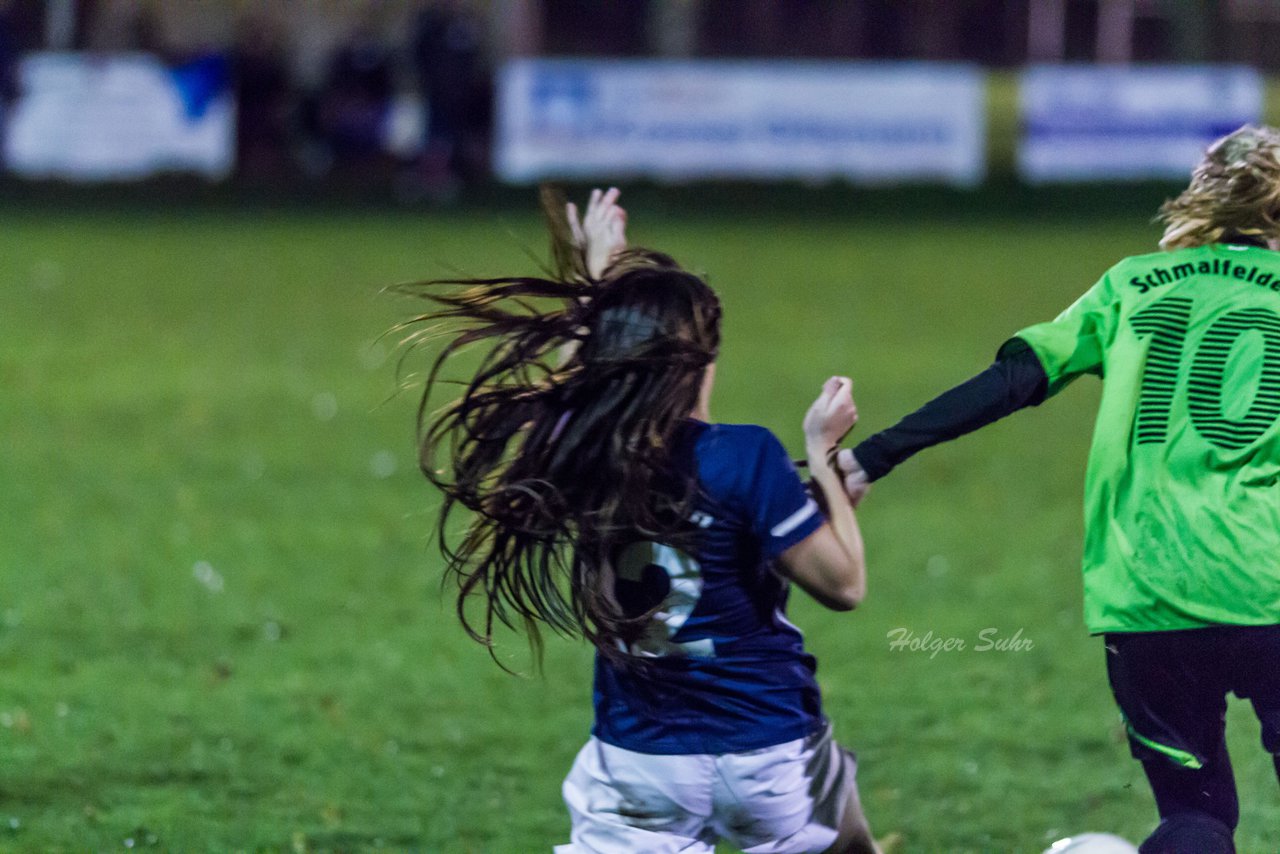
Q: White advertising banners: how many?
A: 3